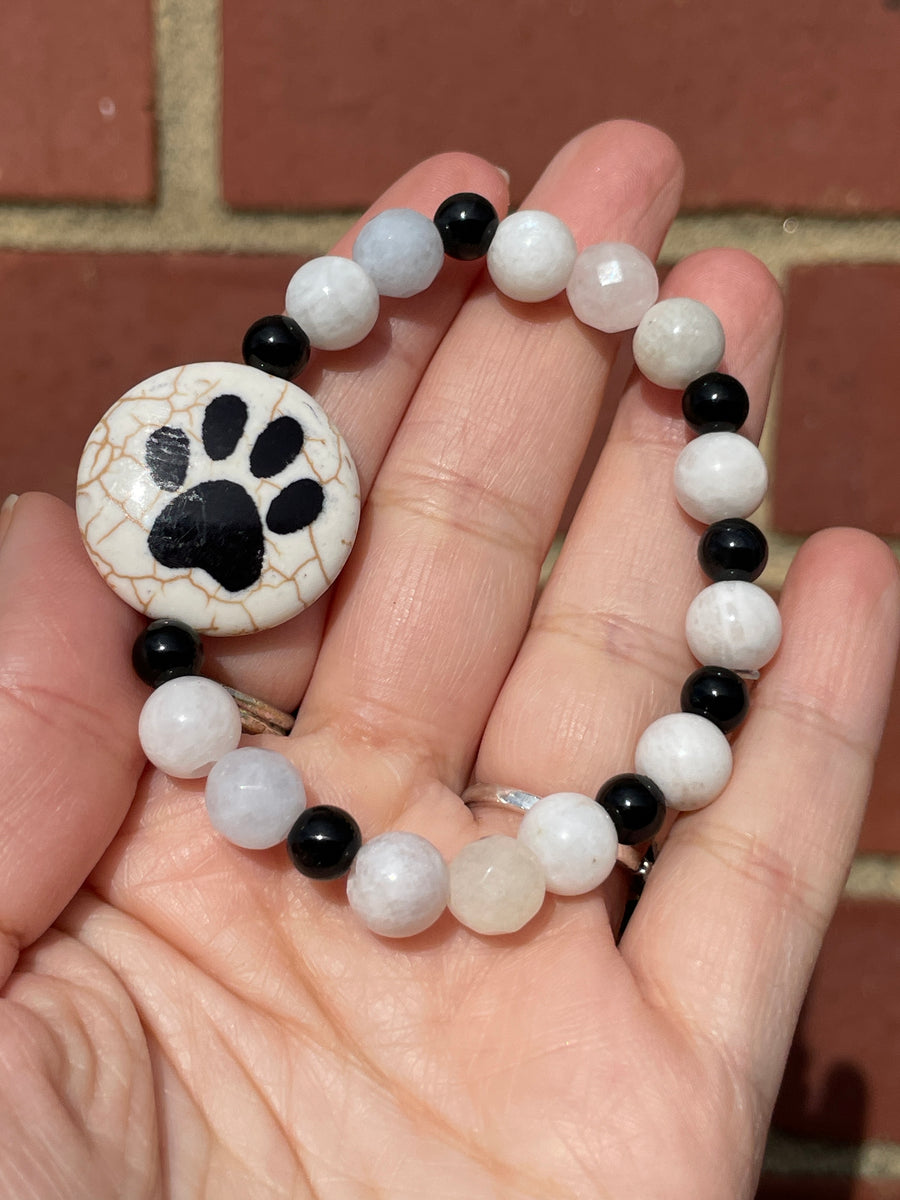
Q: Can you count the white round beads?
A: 13